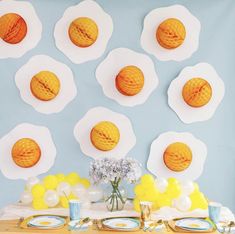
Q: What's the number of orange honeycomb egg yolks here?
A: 9